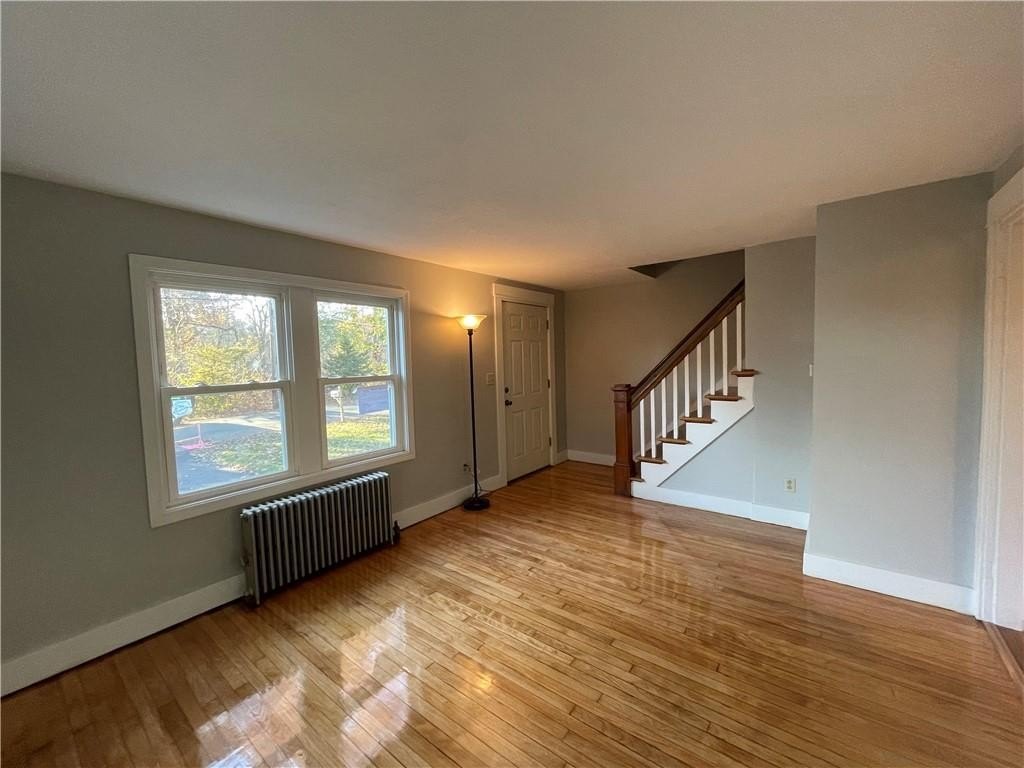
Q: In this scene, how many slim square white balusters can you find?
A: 9